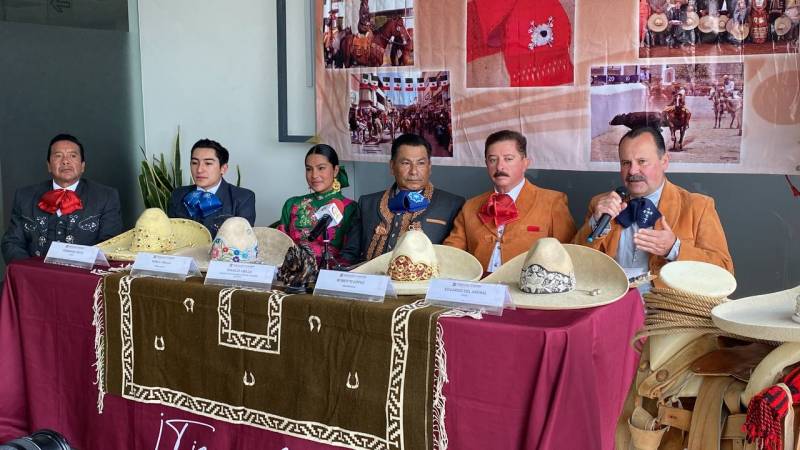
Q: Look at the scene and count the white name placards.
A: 5